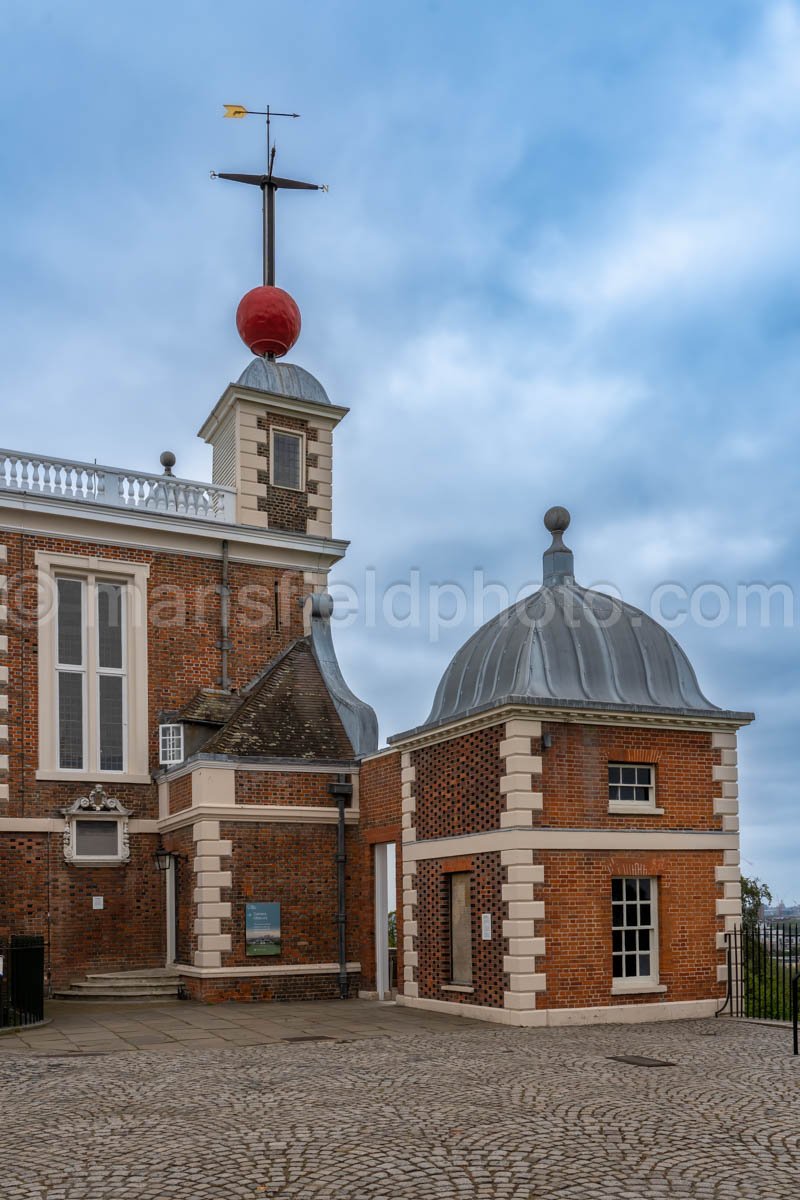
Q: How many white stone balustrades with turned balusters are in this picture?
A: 1